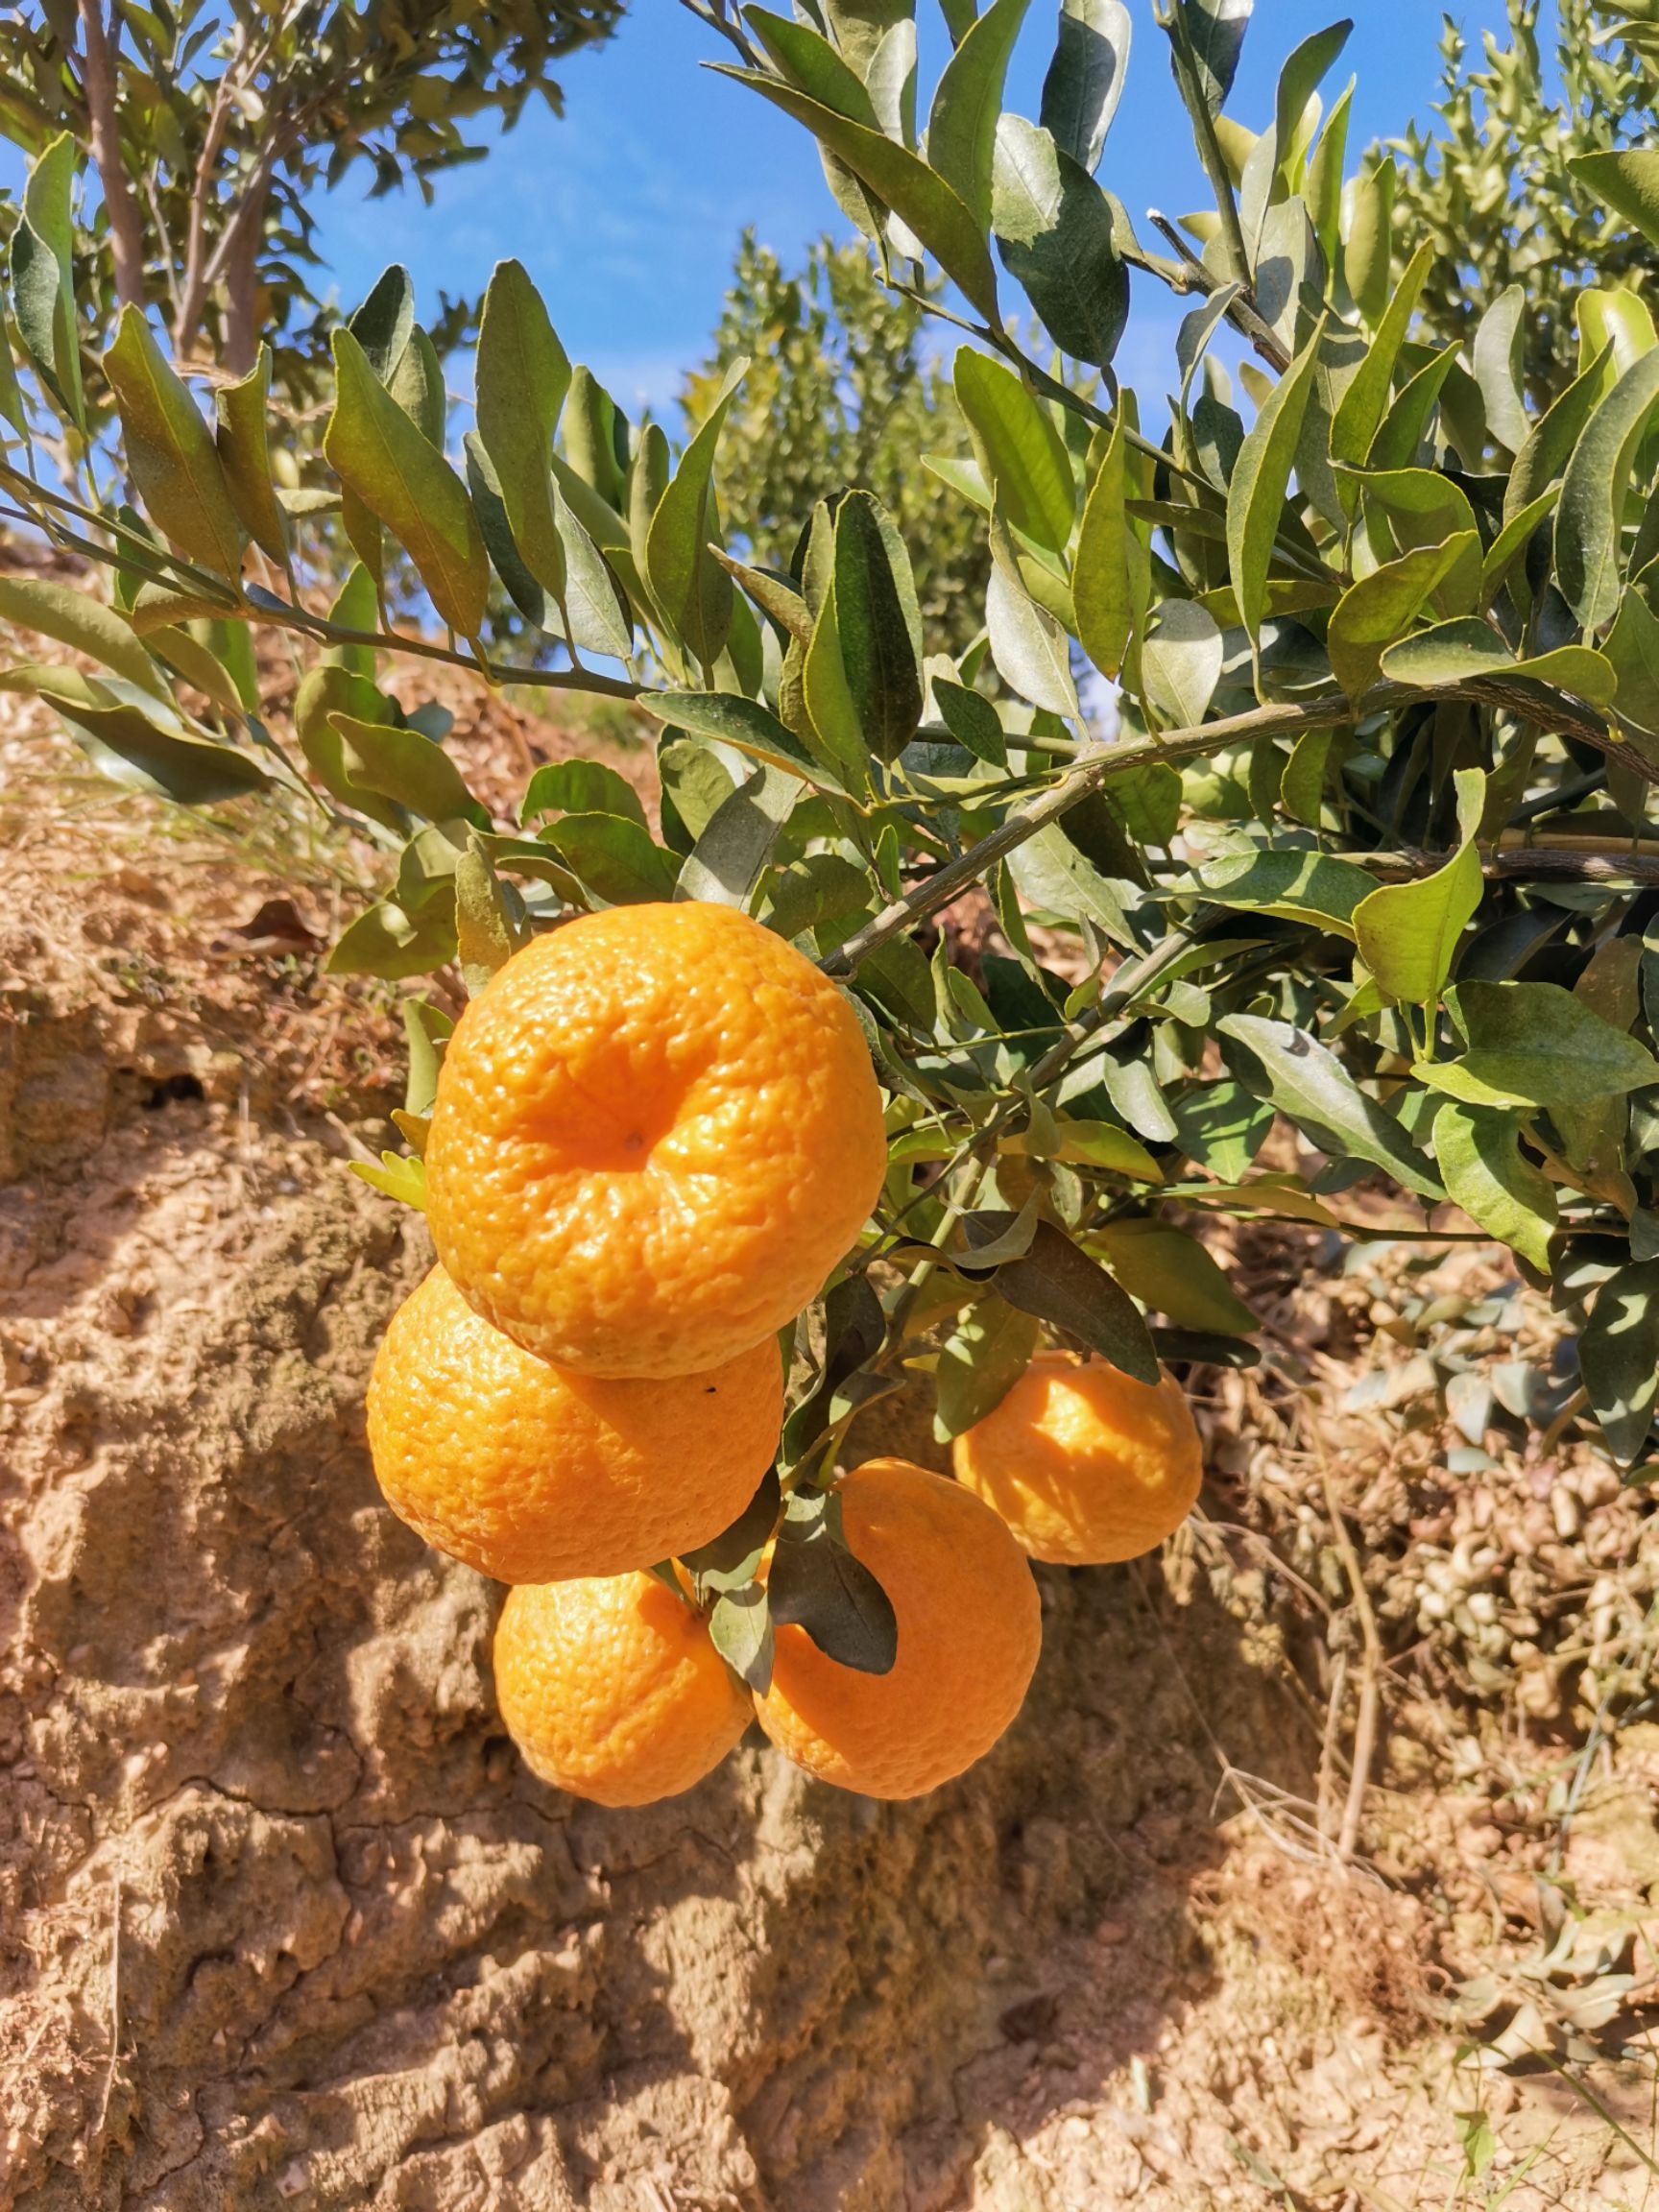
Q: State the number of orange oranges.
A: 5